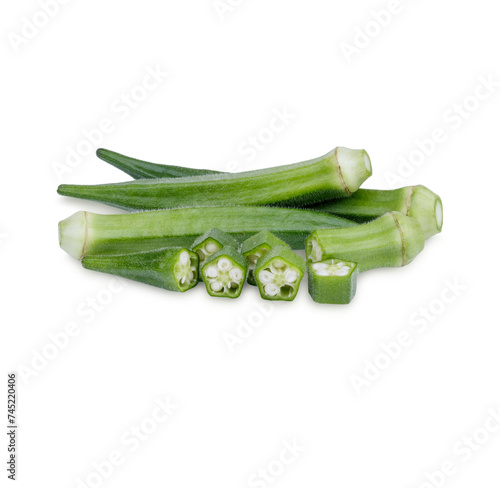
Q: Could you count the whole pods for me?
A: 3